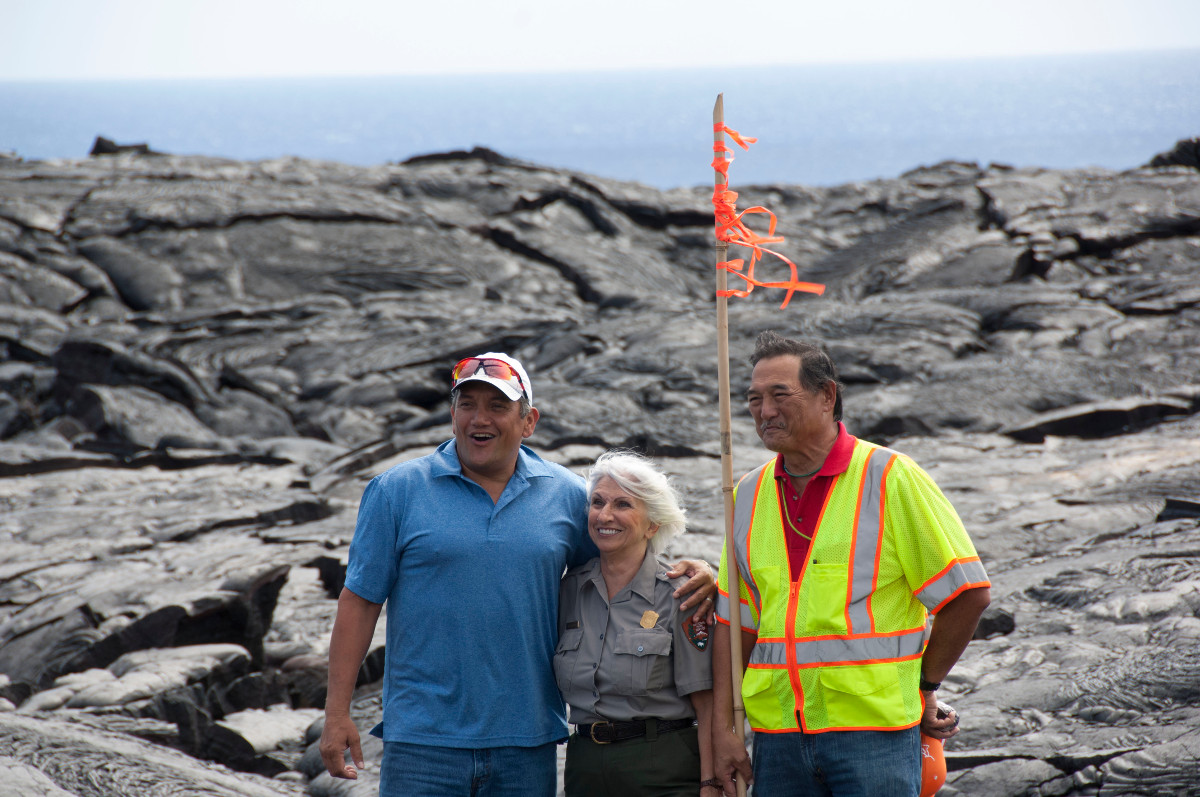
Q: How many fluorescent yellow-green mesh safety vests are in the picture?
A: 1